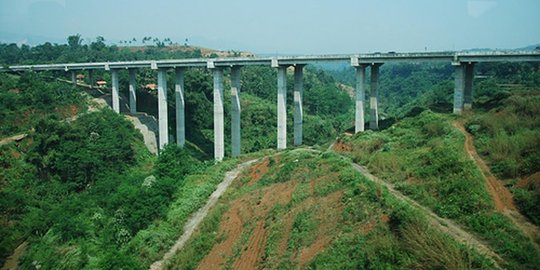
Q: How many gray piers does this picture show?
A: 14